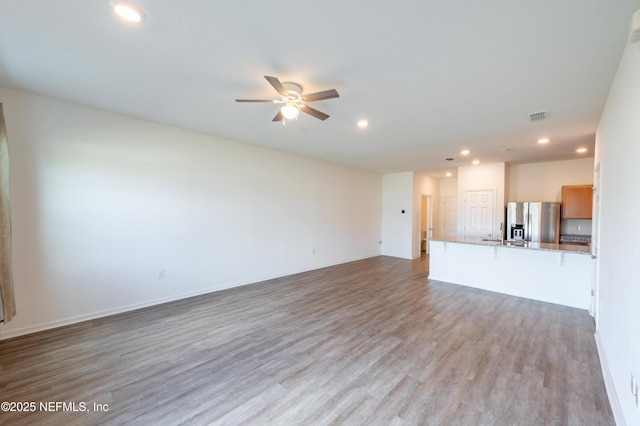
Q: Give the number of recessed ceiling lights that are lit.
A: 7